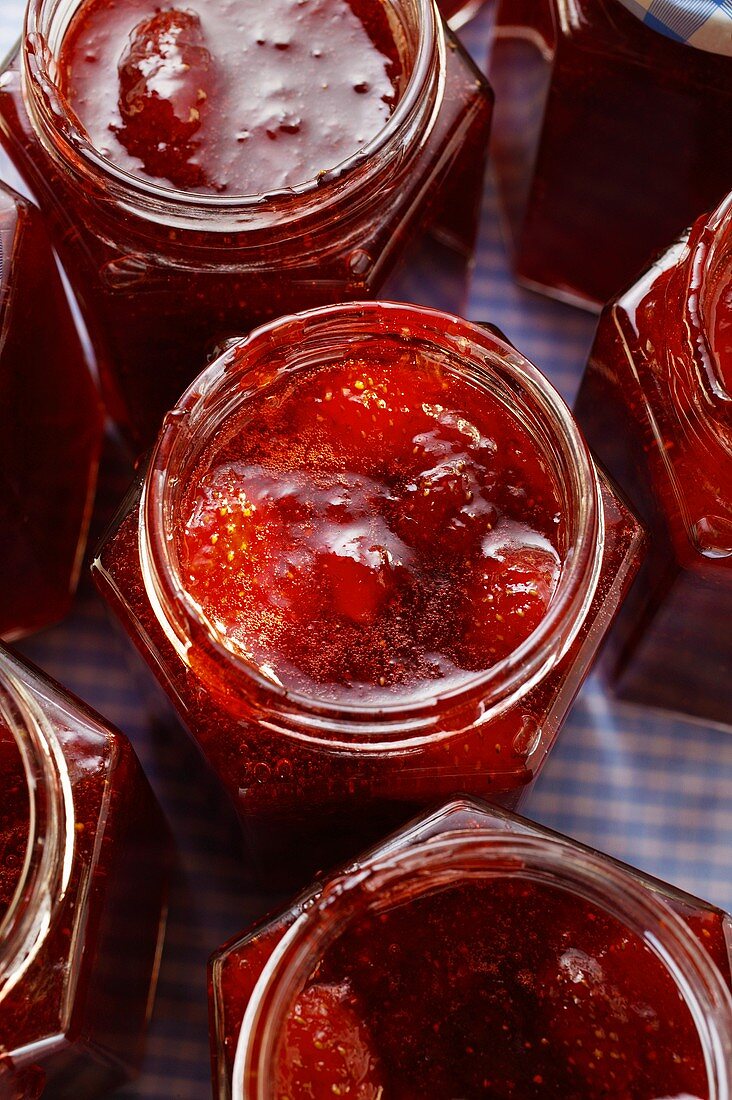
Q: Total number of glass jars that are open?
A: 5